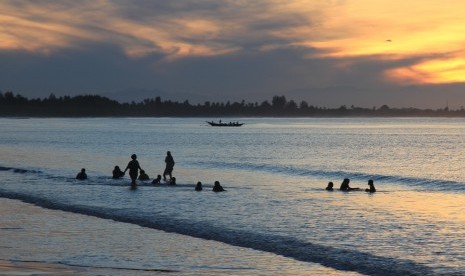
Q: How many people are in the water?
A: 12